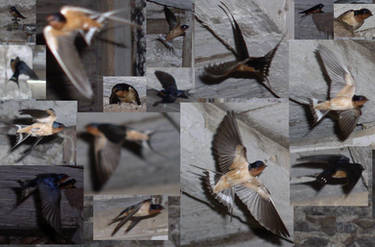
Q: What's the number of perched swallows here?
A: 4